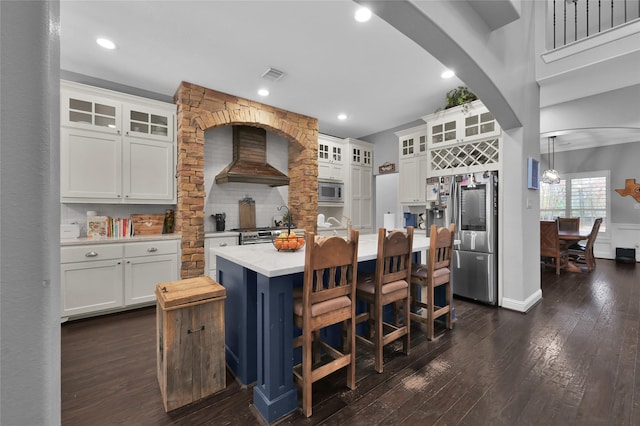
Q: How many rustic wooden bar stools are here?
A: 3